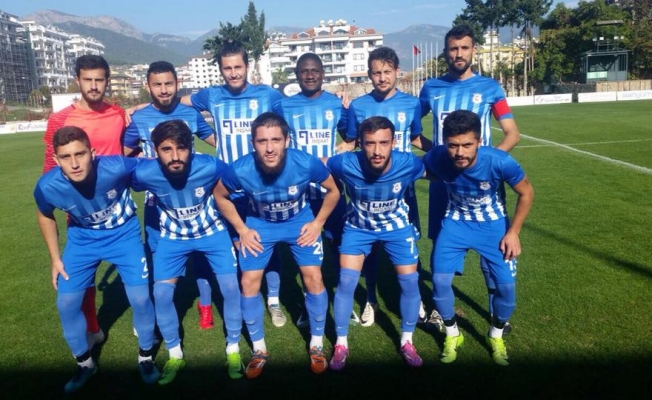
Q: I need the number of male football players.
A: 11